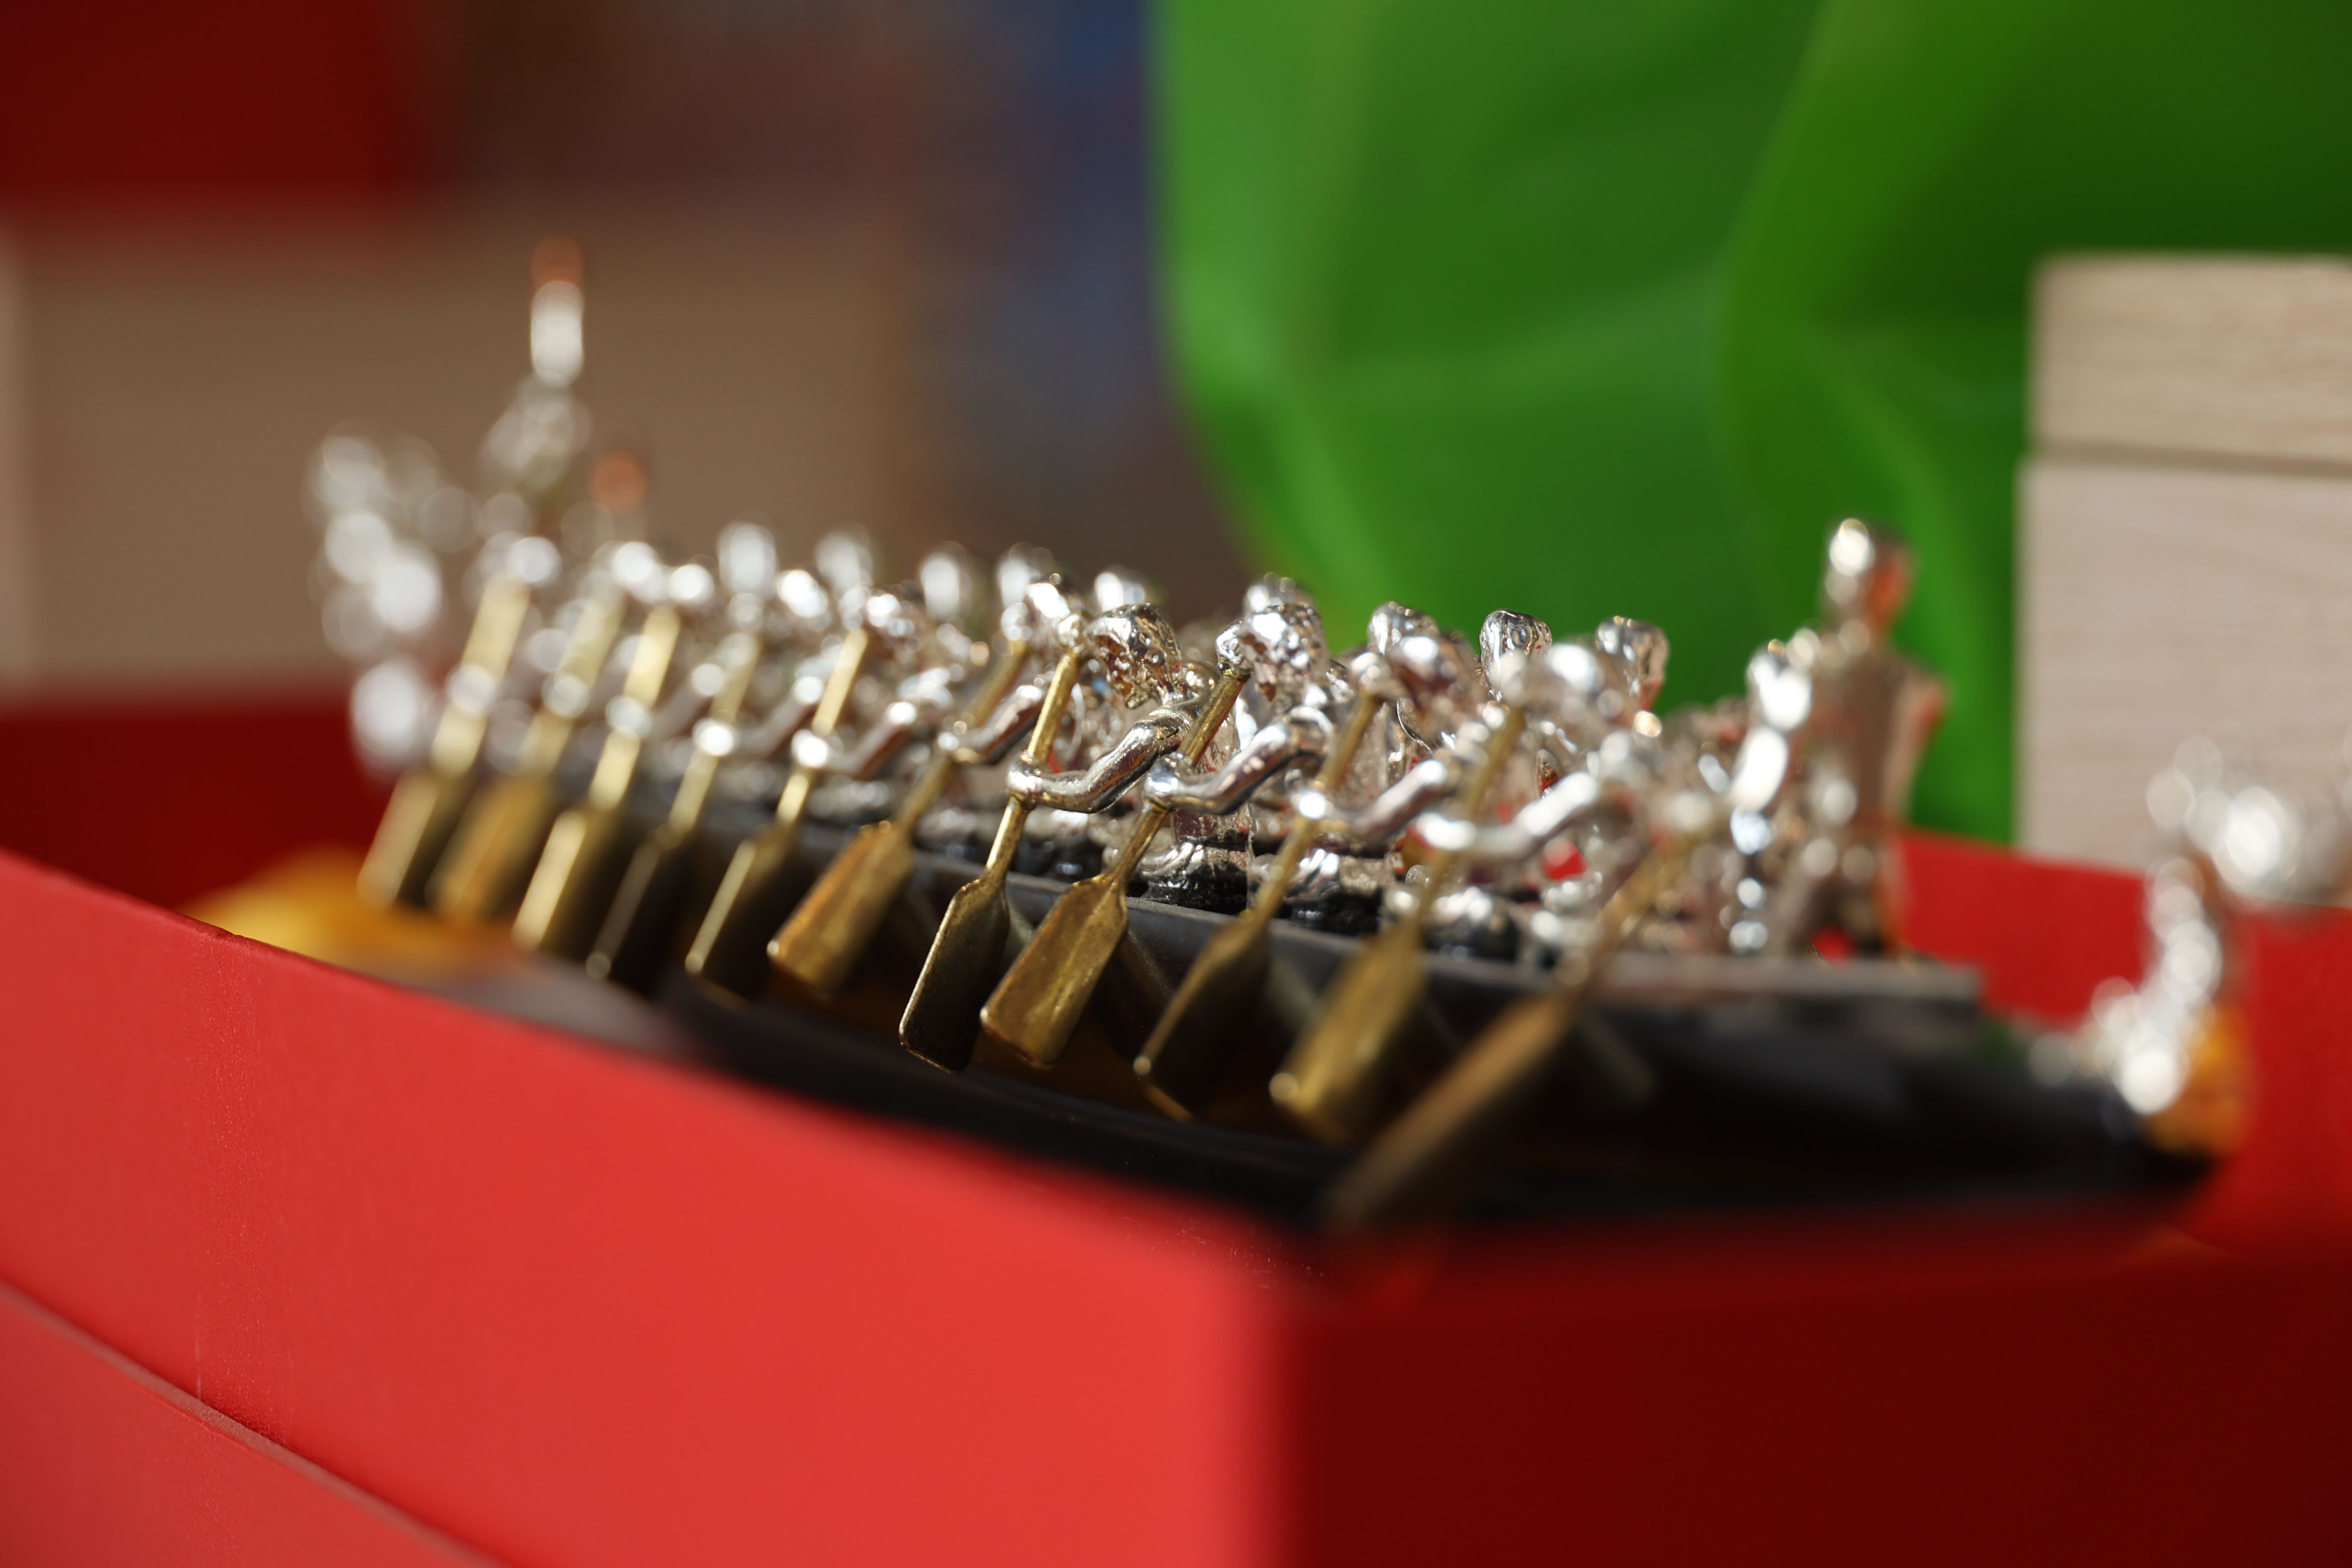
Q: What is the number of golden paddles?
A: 11